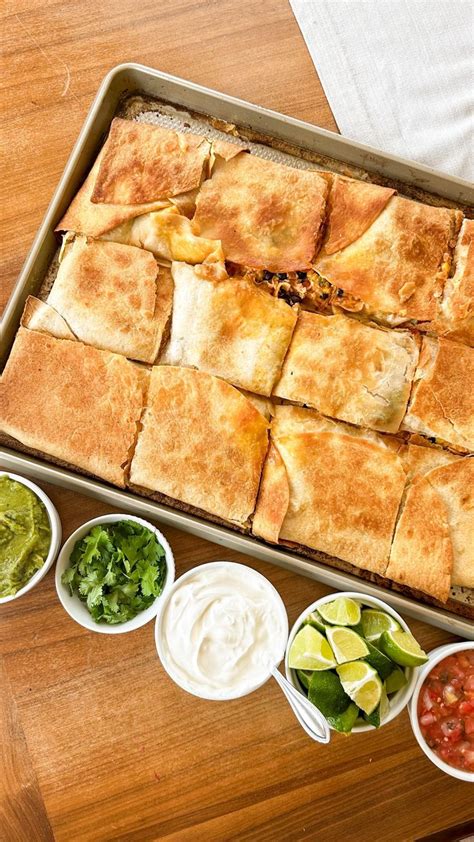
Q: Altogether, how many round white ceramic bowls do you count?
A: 5